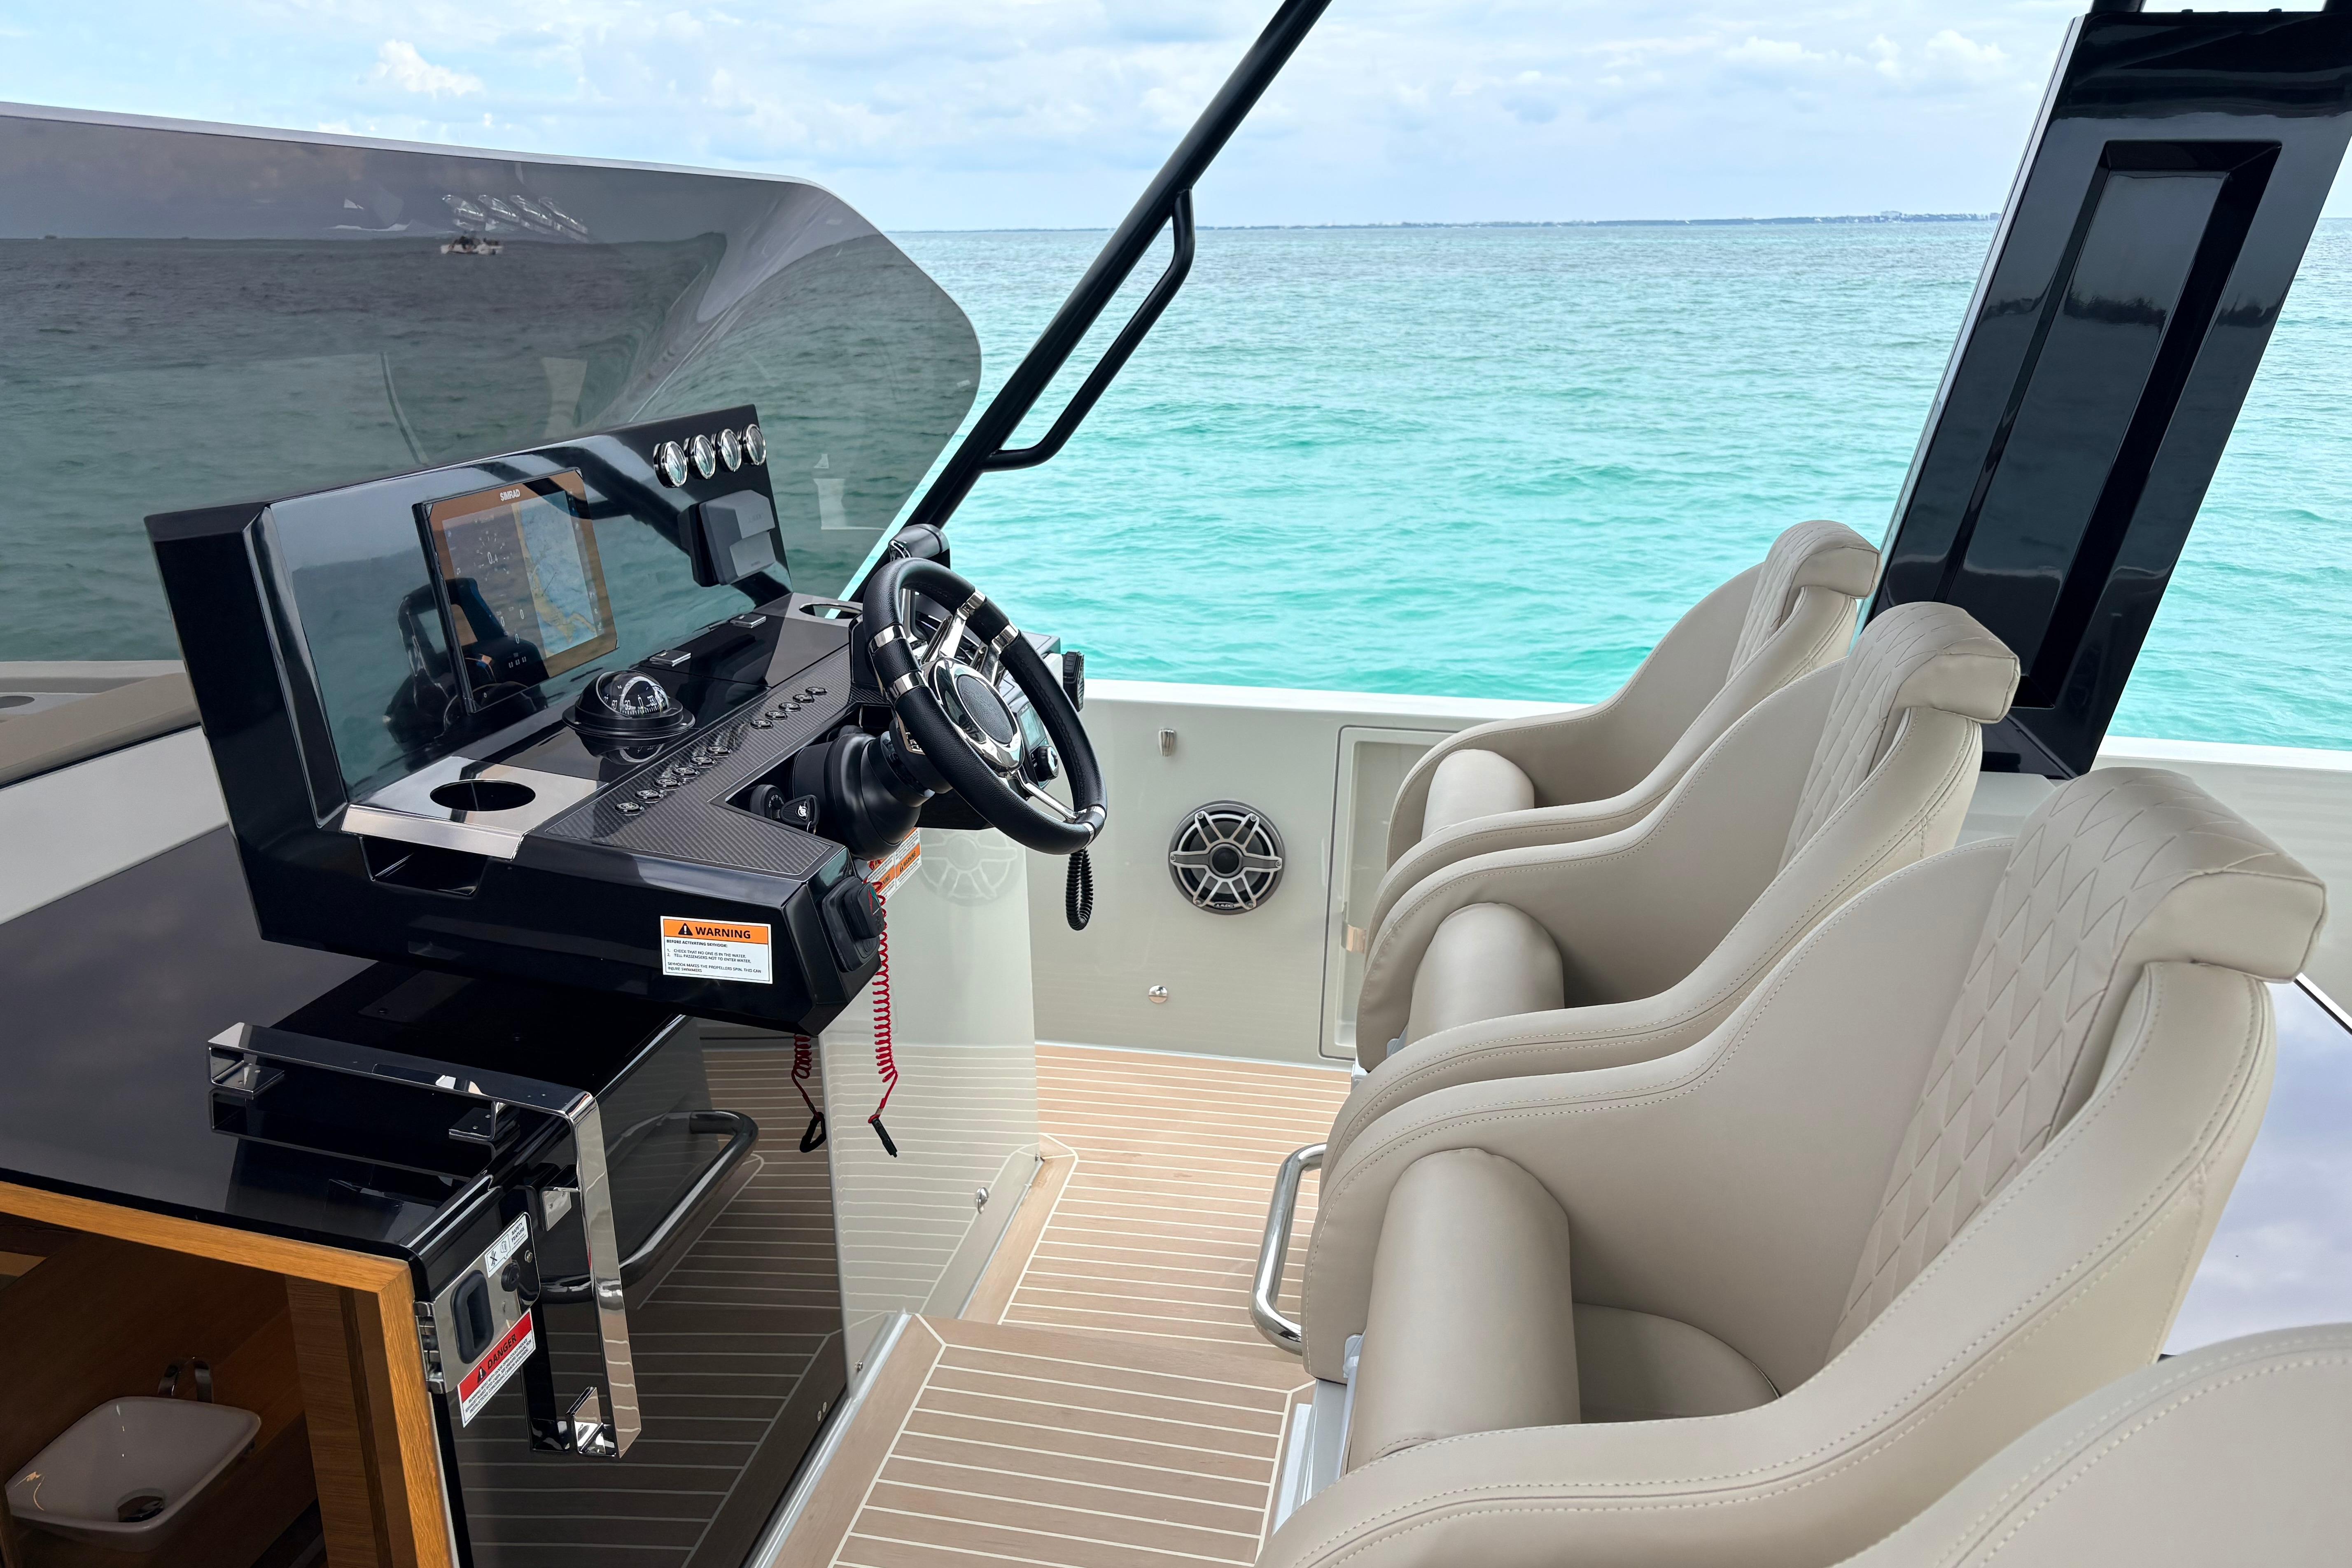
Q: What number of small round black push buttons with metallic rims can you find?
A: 11